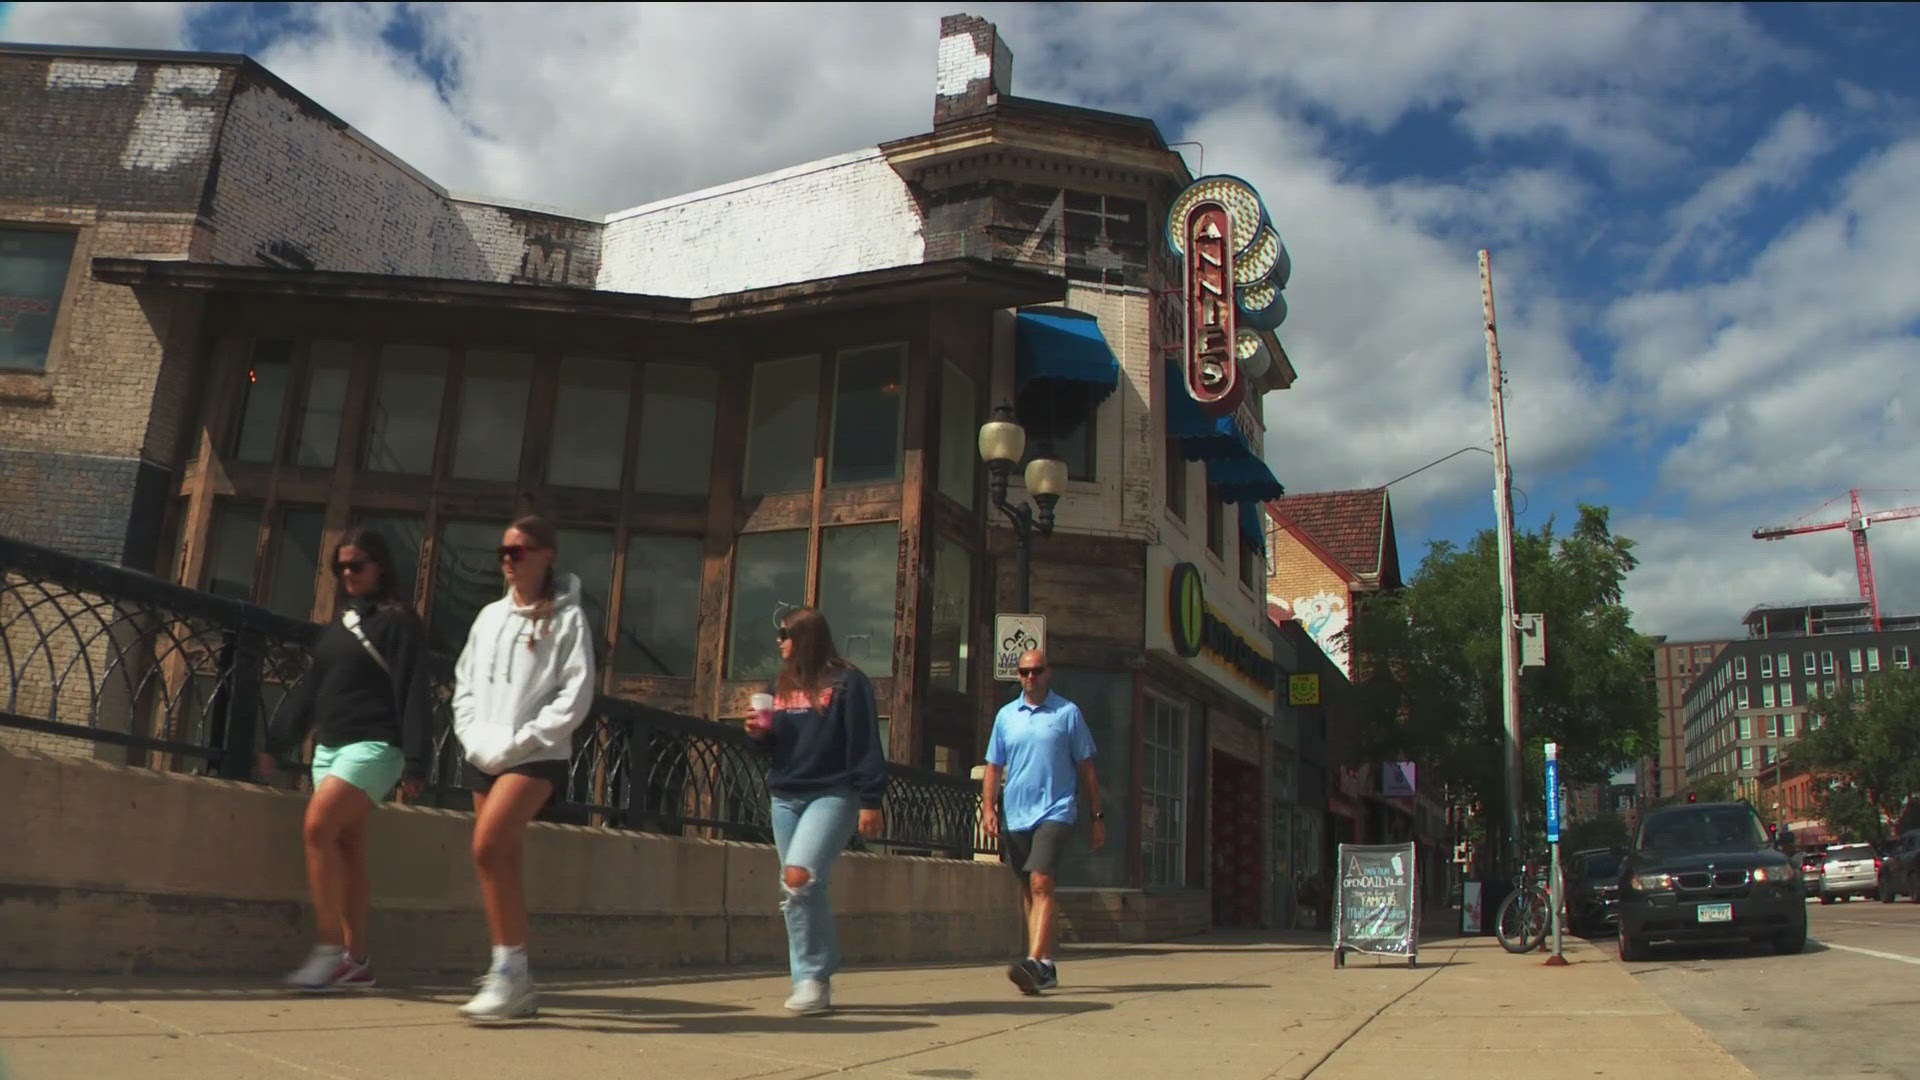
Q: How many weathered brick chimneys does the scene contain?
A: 1